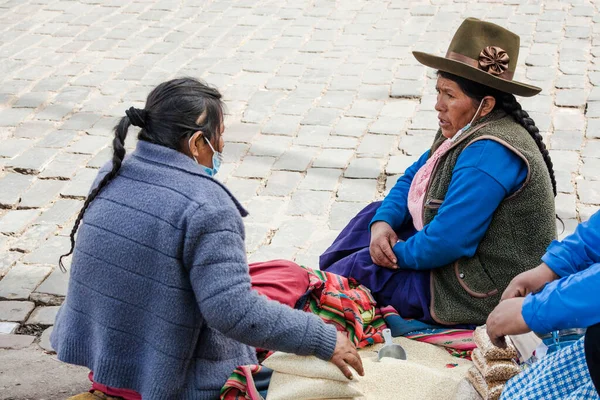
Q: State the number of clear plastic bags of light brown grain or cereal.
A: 3